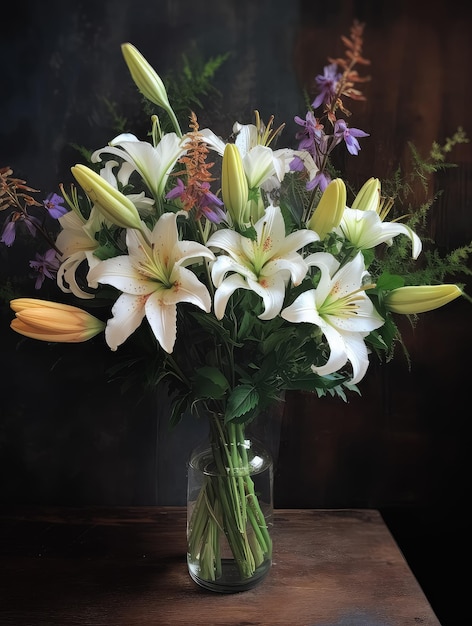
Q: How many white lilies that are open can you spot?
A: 7